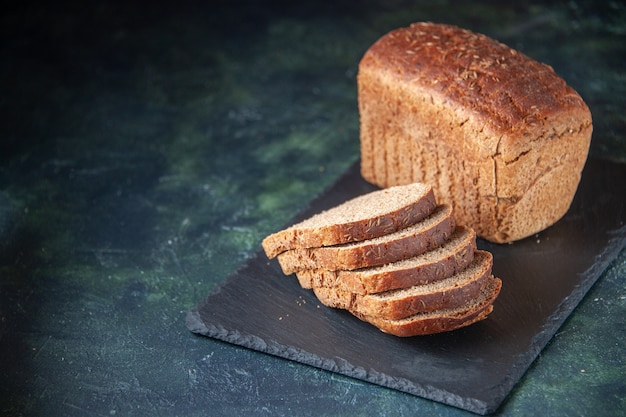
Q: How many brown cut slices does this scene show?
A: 5